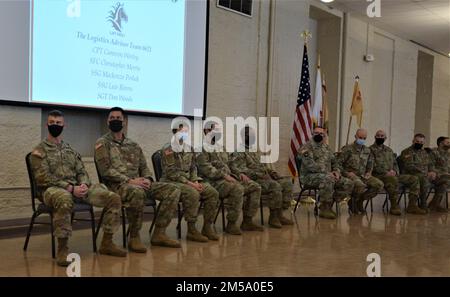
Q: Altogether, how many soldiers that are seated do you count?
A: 10